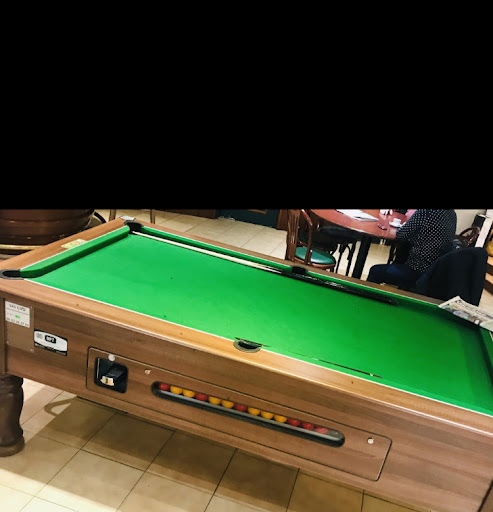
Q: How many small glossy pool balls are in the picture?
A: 13